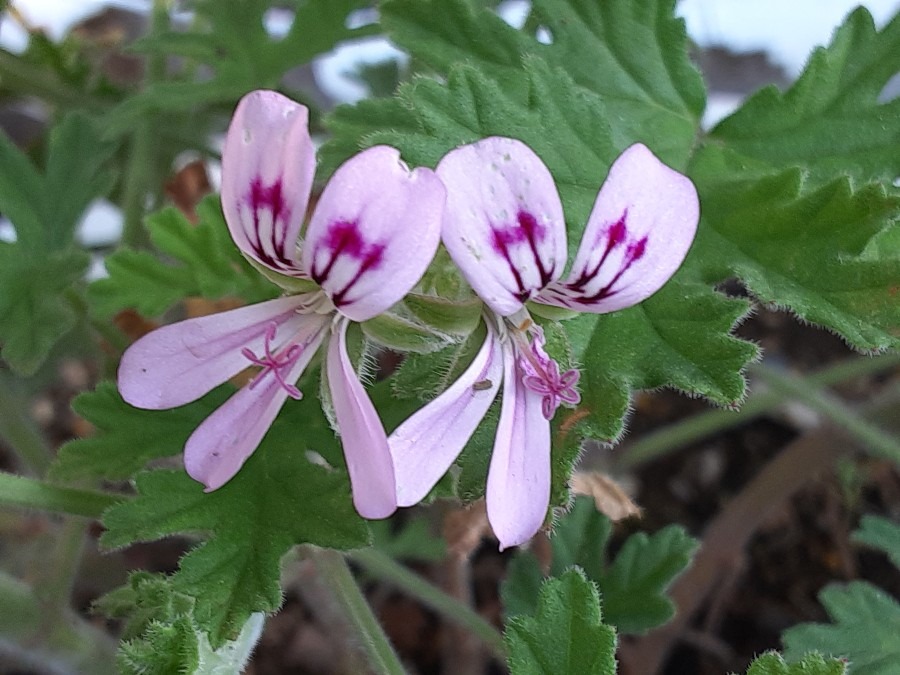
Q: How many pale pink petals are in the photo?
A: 9